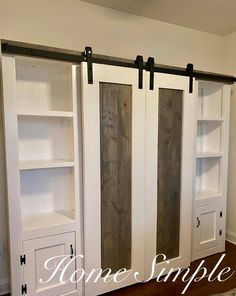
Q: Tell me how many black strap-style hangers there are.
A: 4